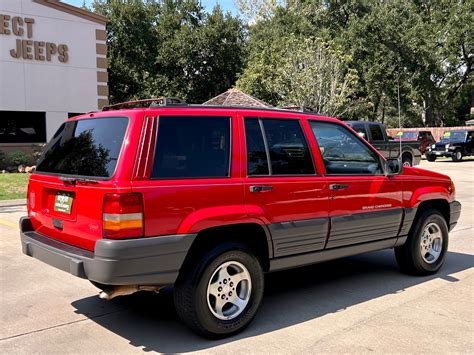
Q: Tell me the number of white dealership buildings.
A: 1